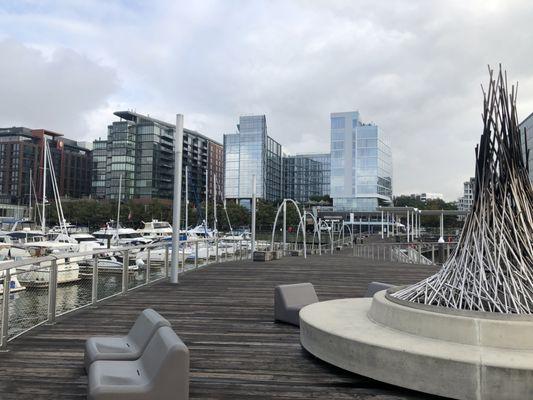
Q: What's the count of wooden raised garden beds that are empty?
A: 0